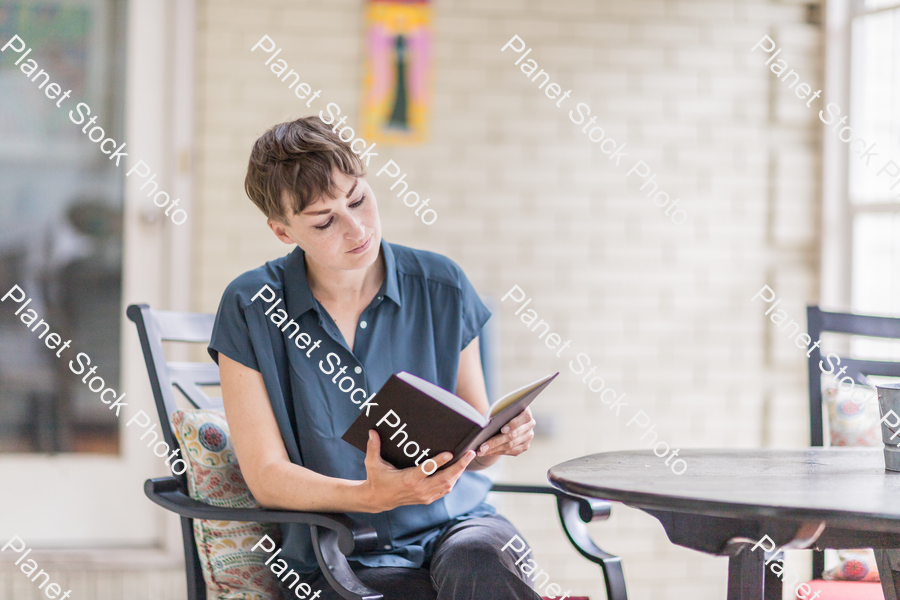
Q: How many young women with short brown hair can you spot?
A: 1